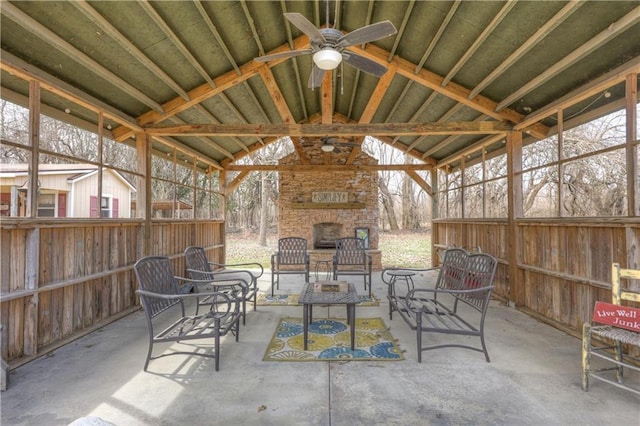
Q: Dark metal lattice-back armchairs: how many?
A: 4